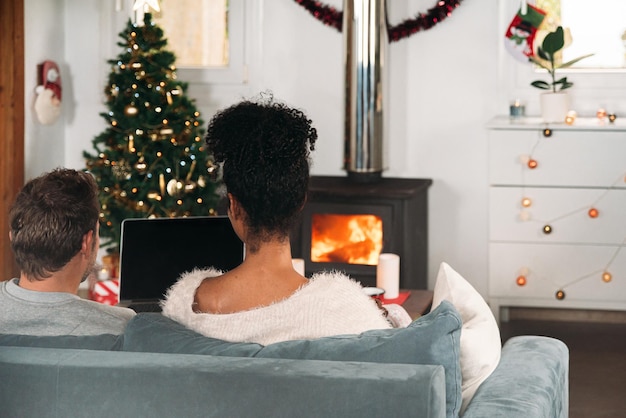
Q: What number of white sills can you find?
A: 2